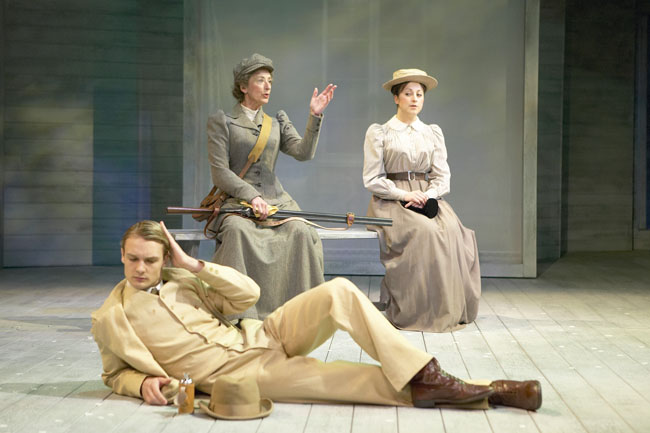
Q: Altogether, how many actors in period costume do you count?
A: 3